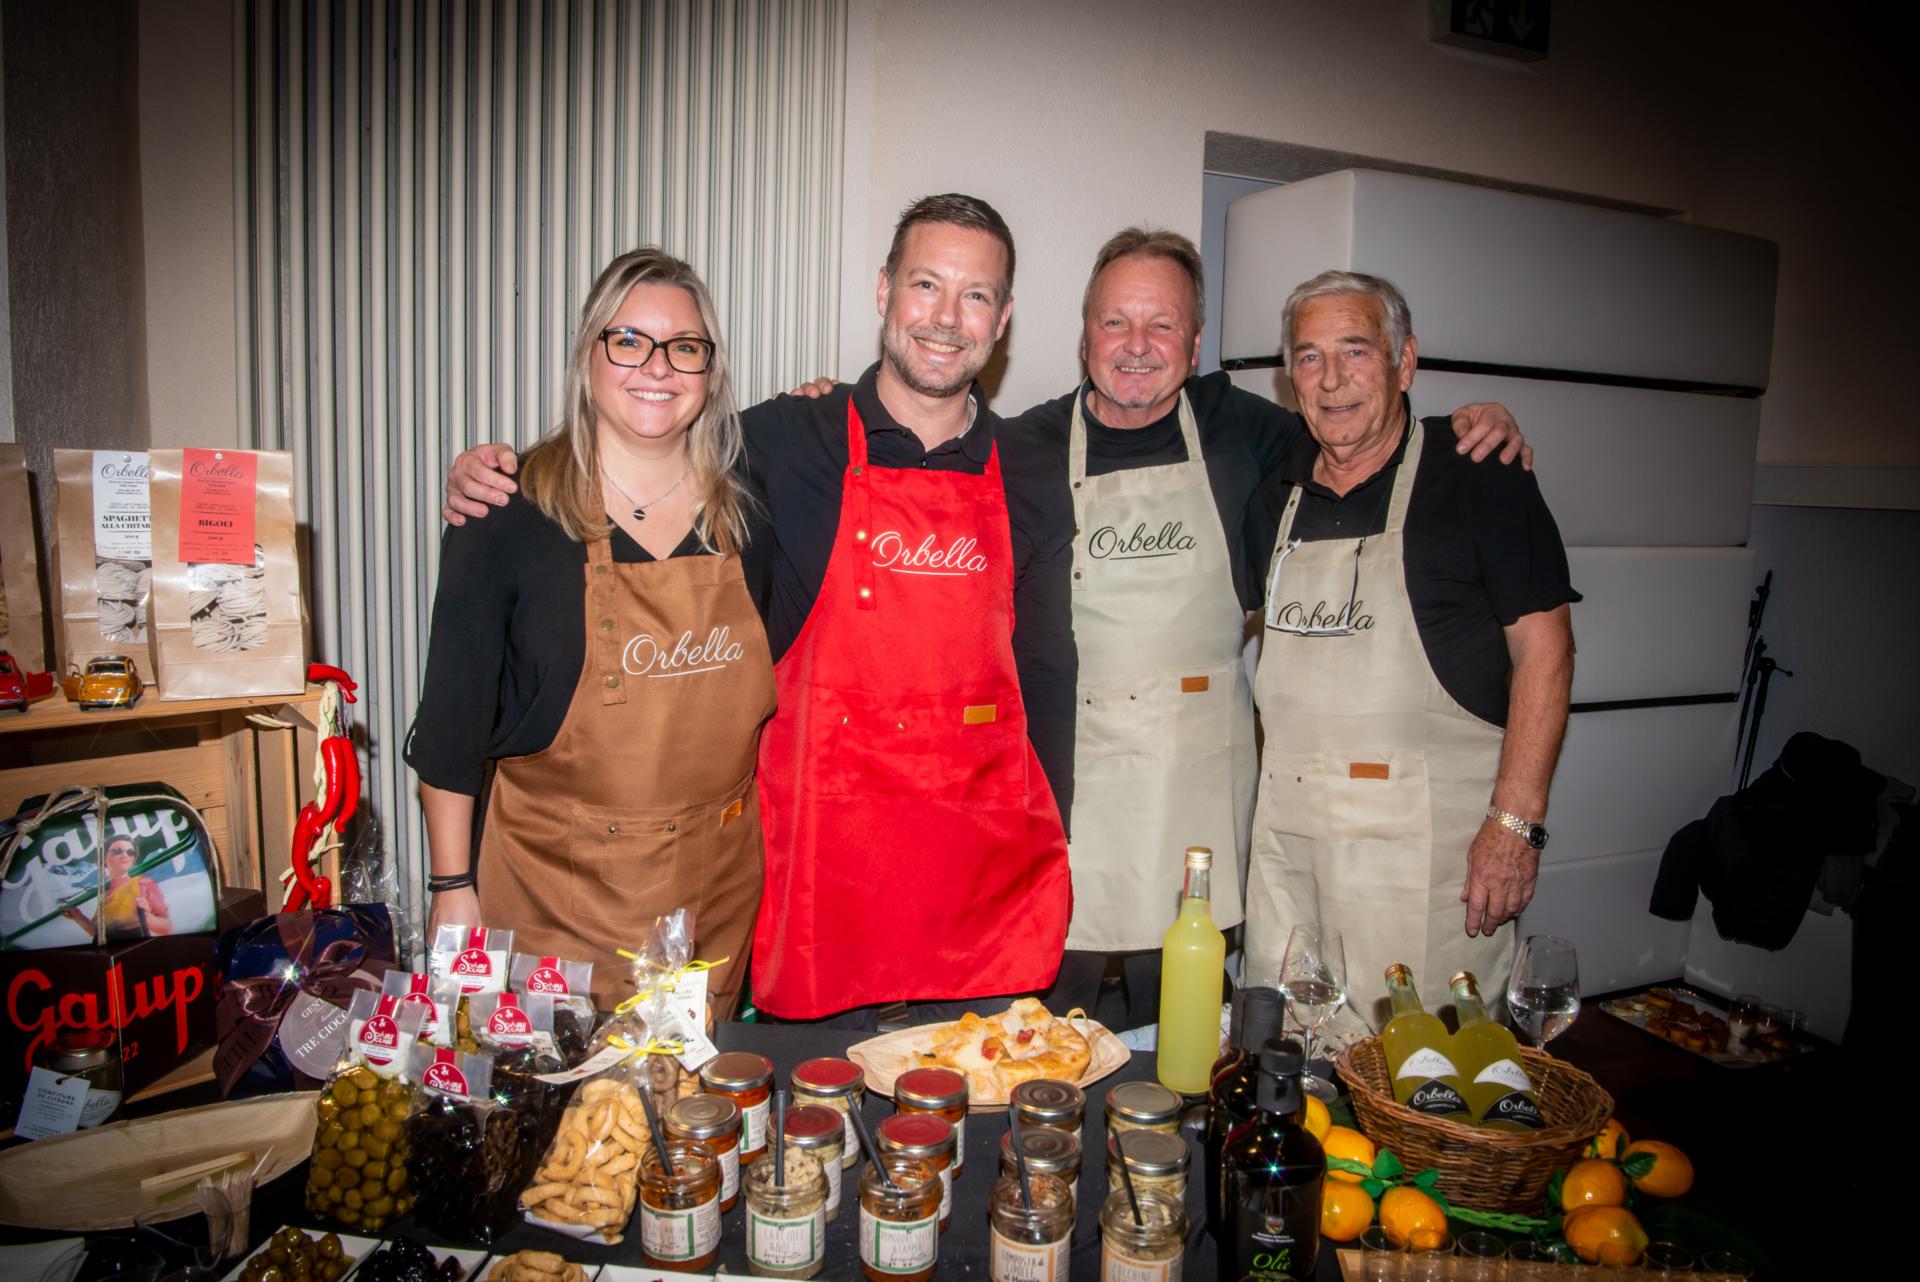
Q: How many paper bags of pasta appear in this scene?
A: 3